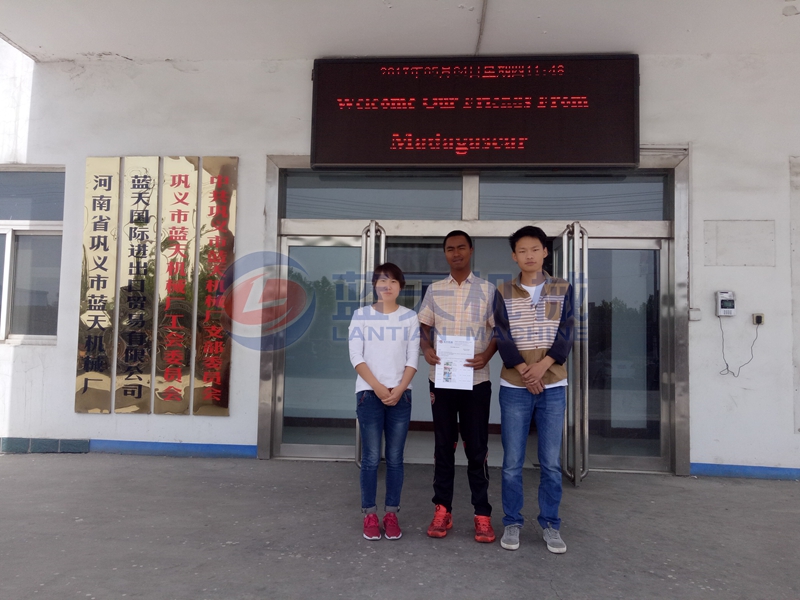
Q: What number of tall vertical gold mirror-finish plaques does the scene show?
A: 4